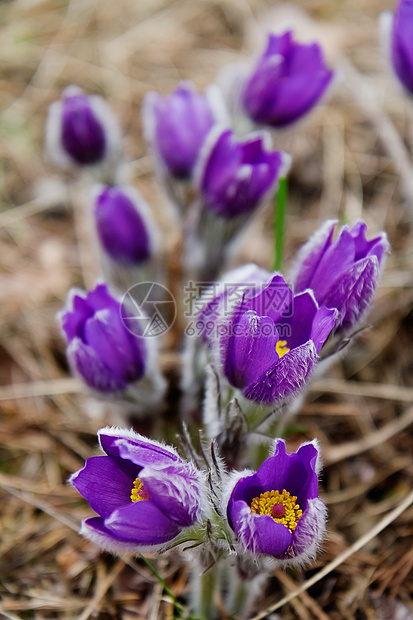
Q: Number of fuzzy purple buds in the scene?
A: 12